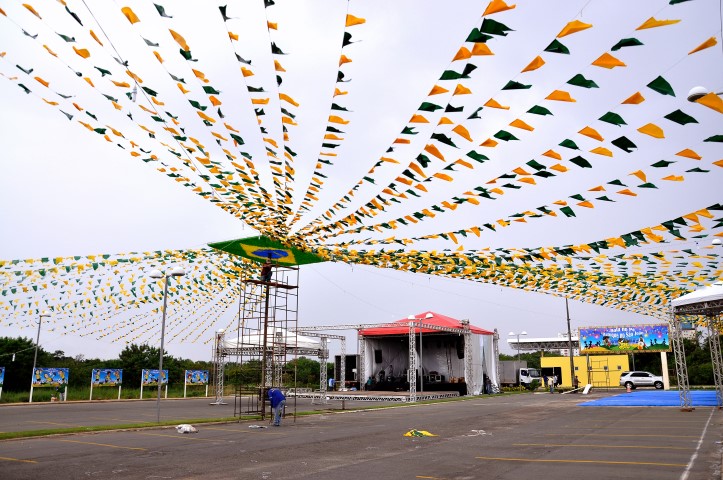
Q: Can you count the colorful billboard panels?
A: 6